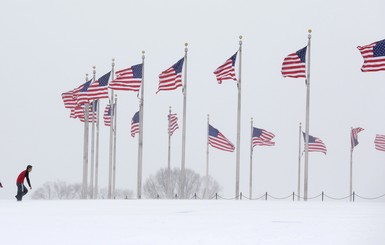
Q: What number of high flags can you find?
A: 8